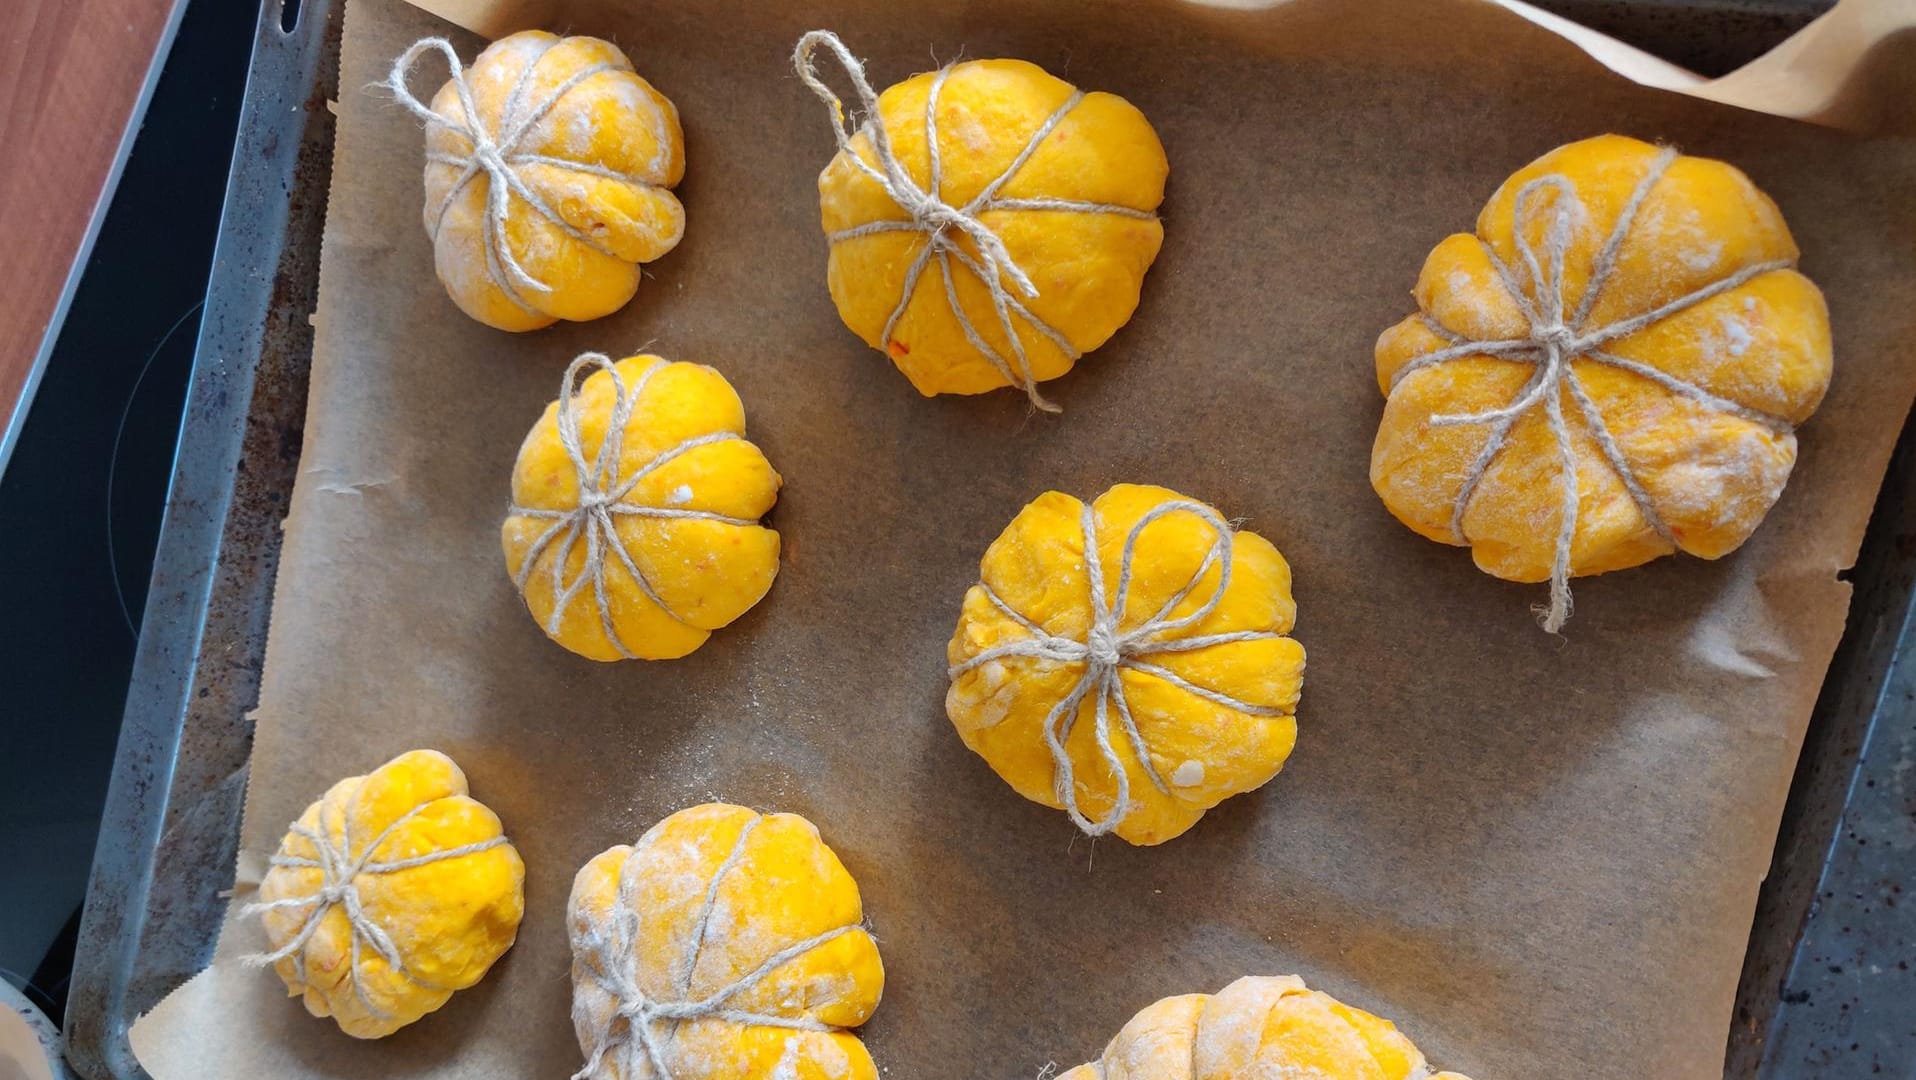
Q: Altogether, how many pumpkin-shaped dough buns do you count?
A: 8